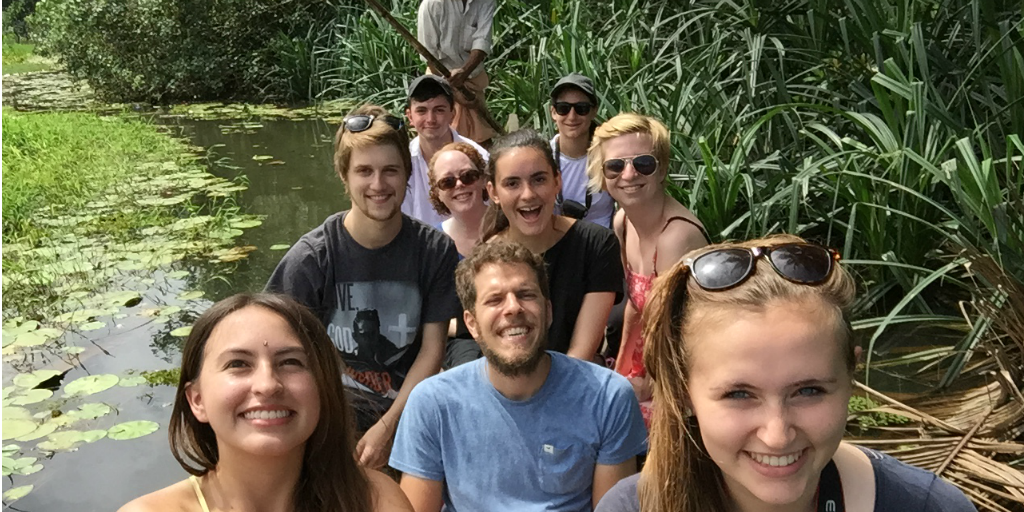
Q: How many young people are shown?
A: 9